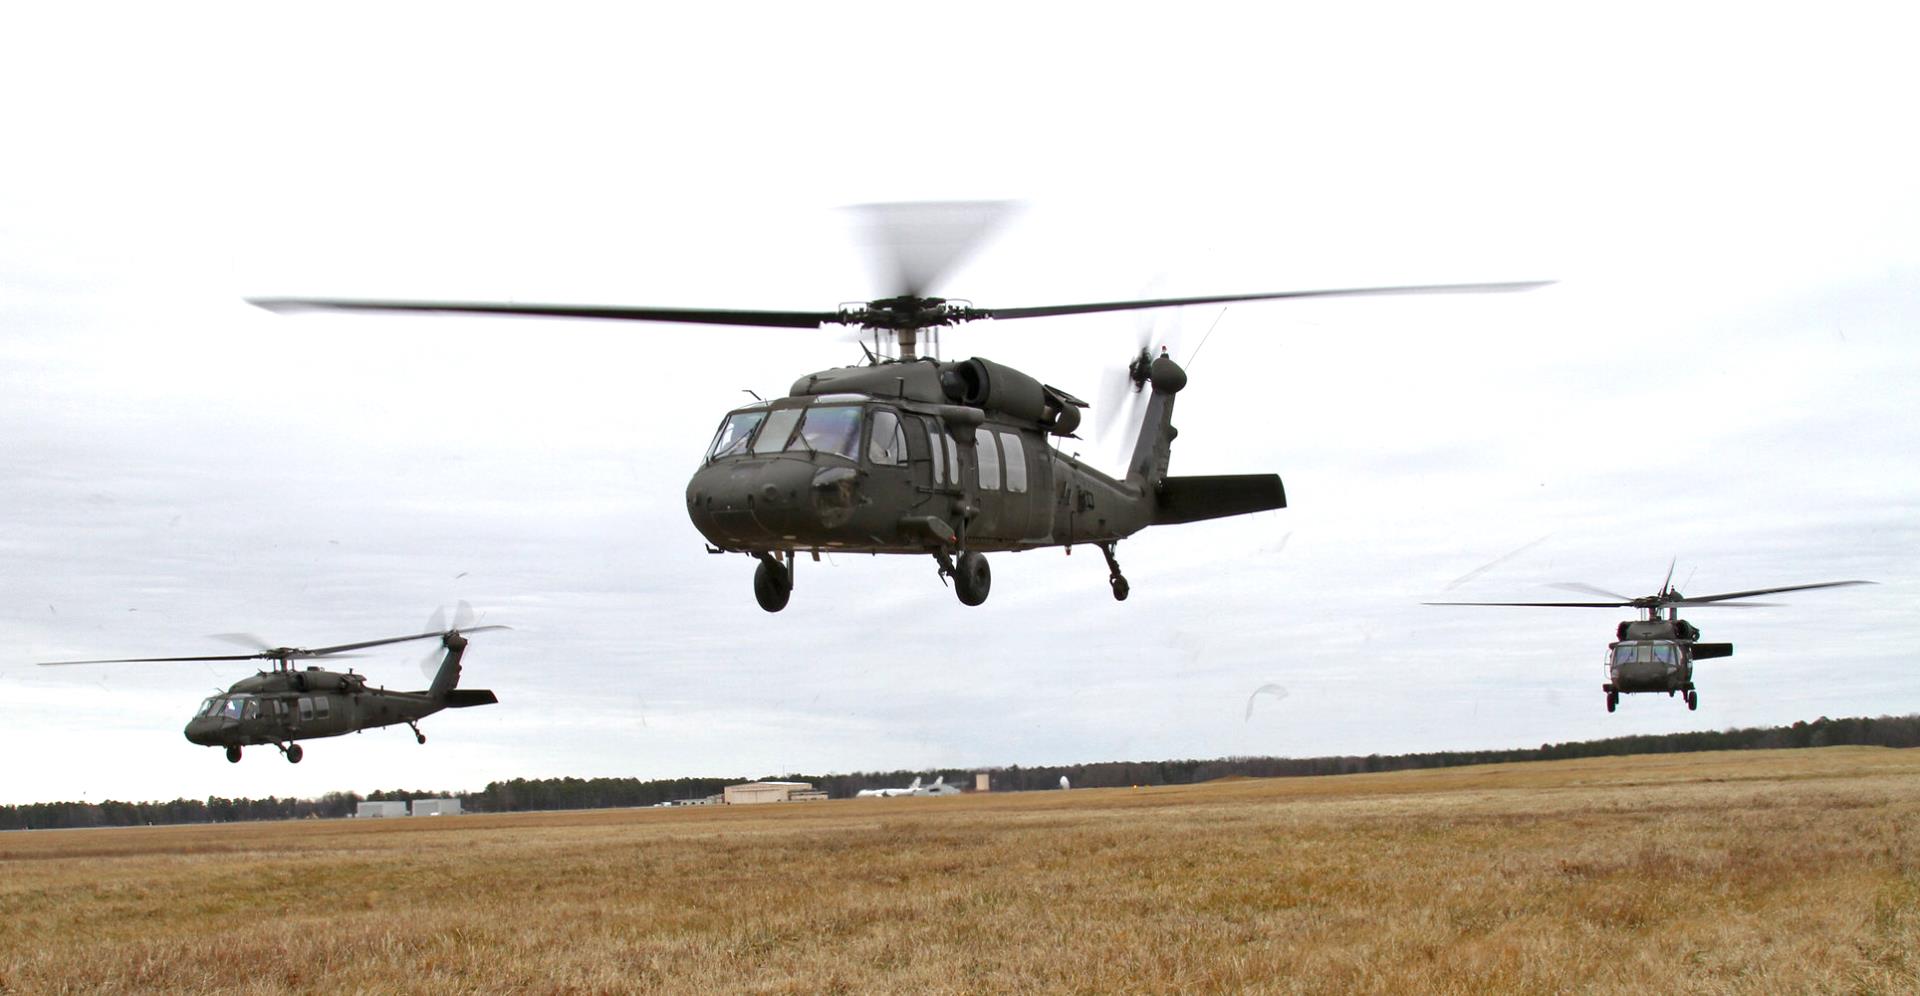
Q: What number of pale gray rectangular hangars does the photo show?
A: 2